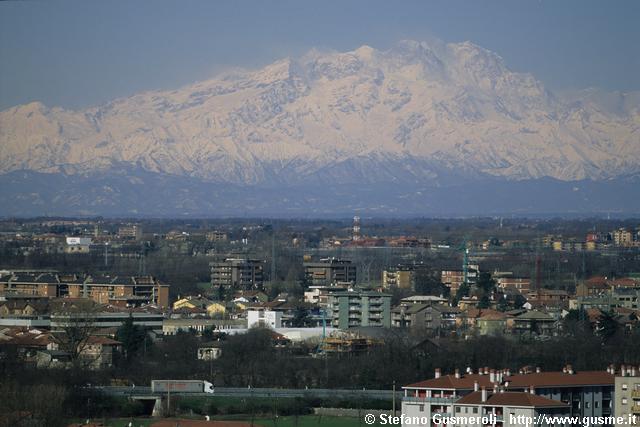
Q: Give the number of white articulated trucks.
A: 1